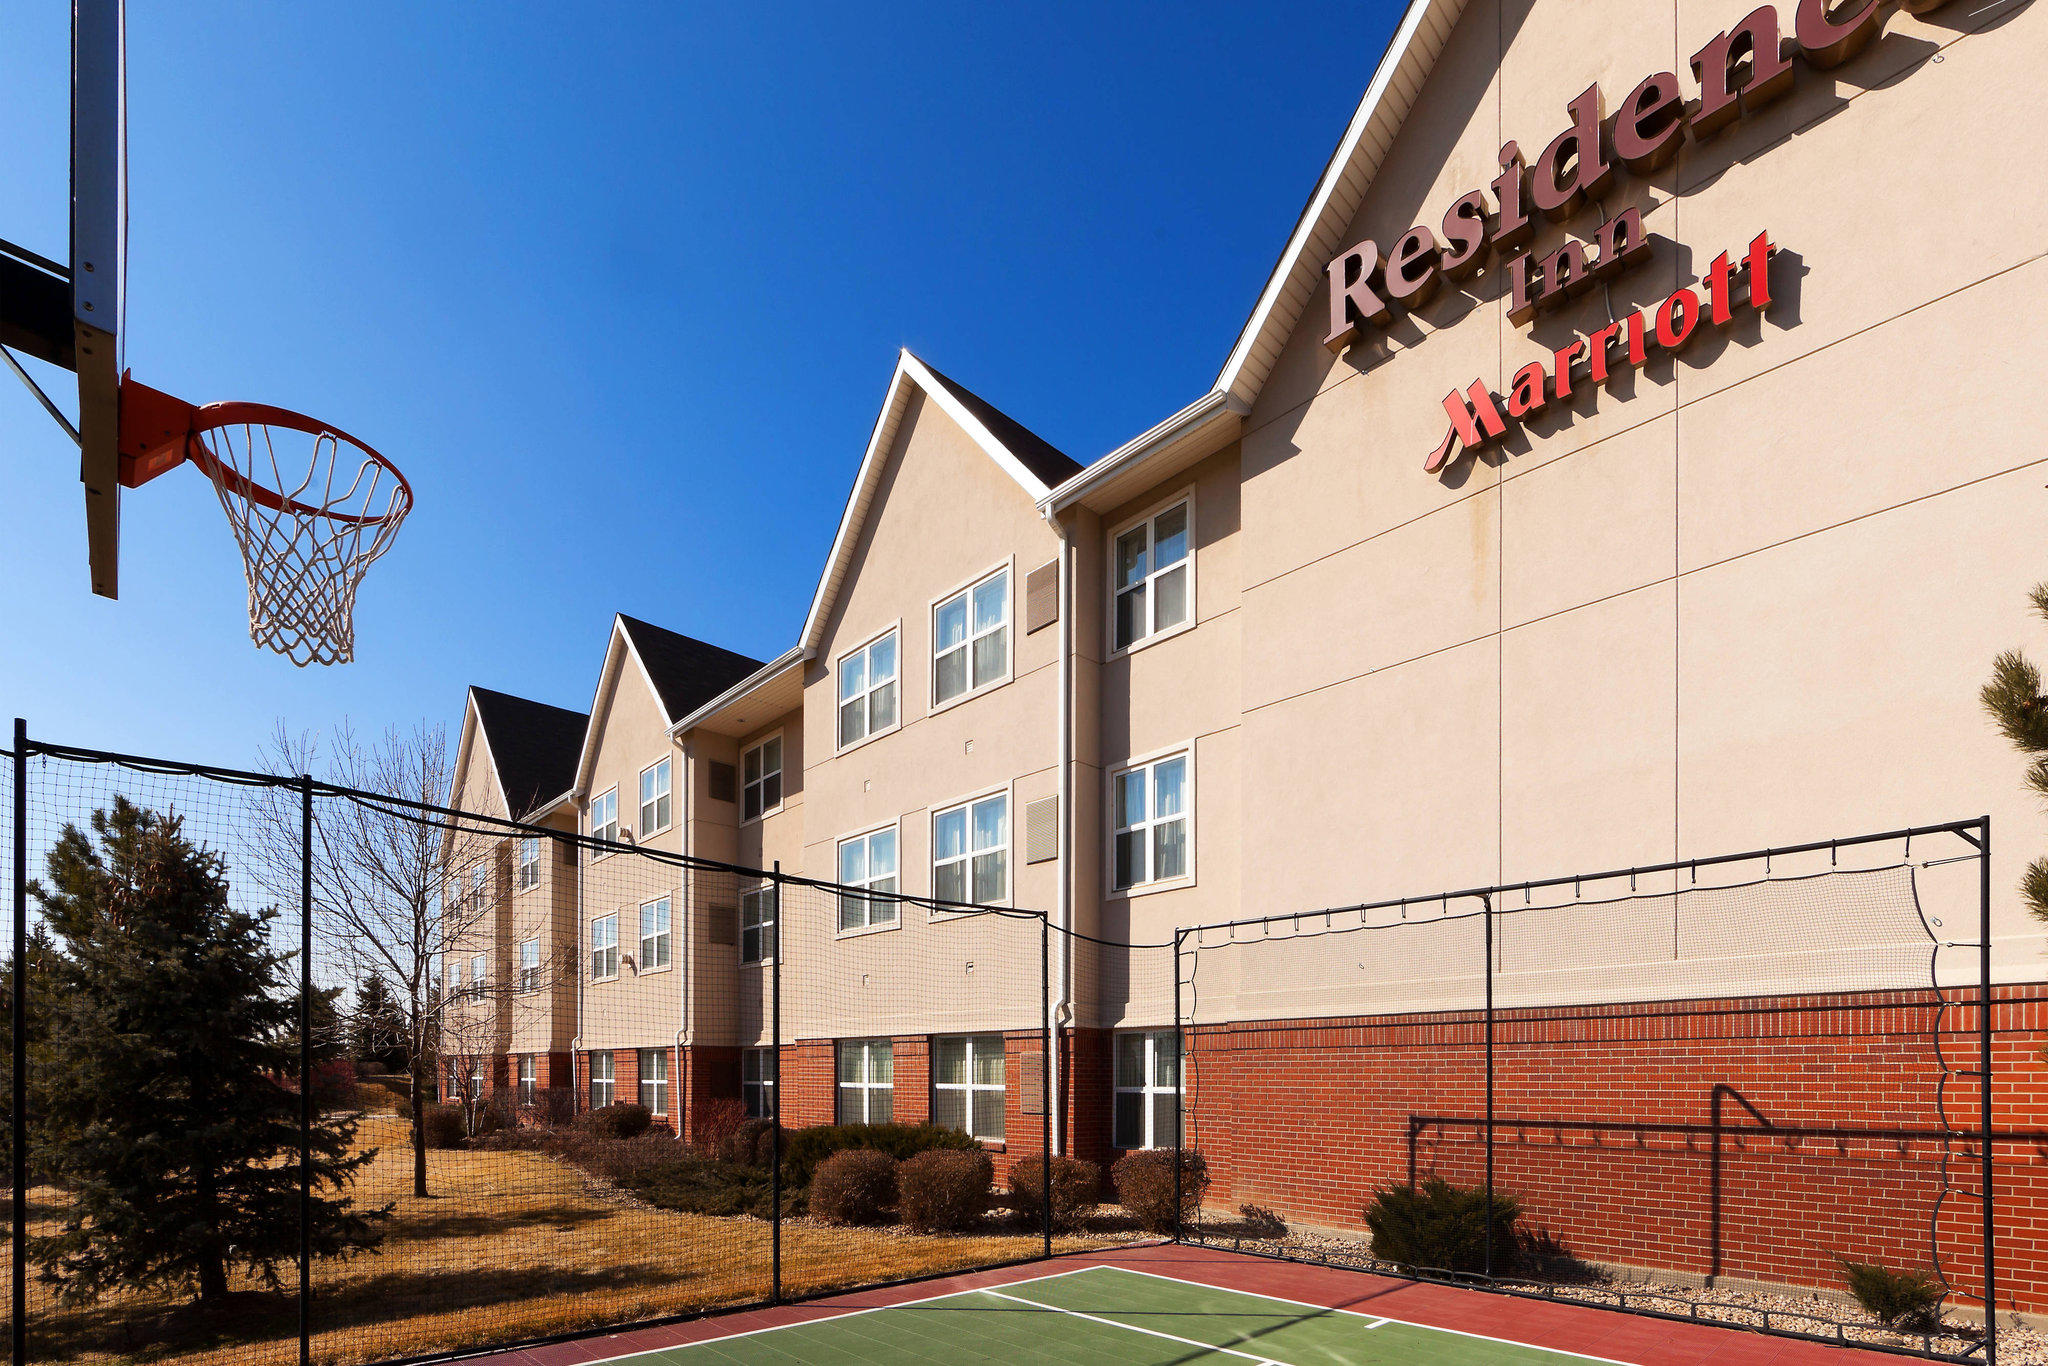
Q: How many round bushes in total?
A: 4